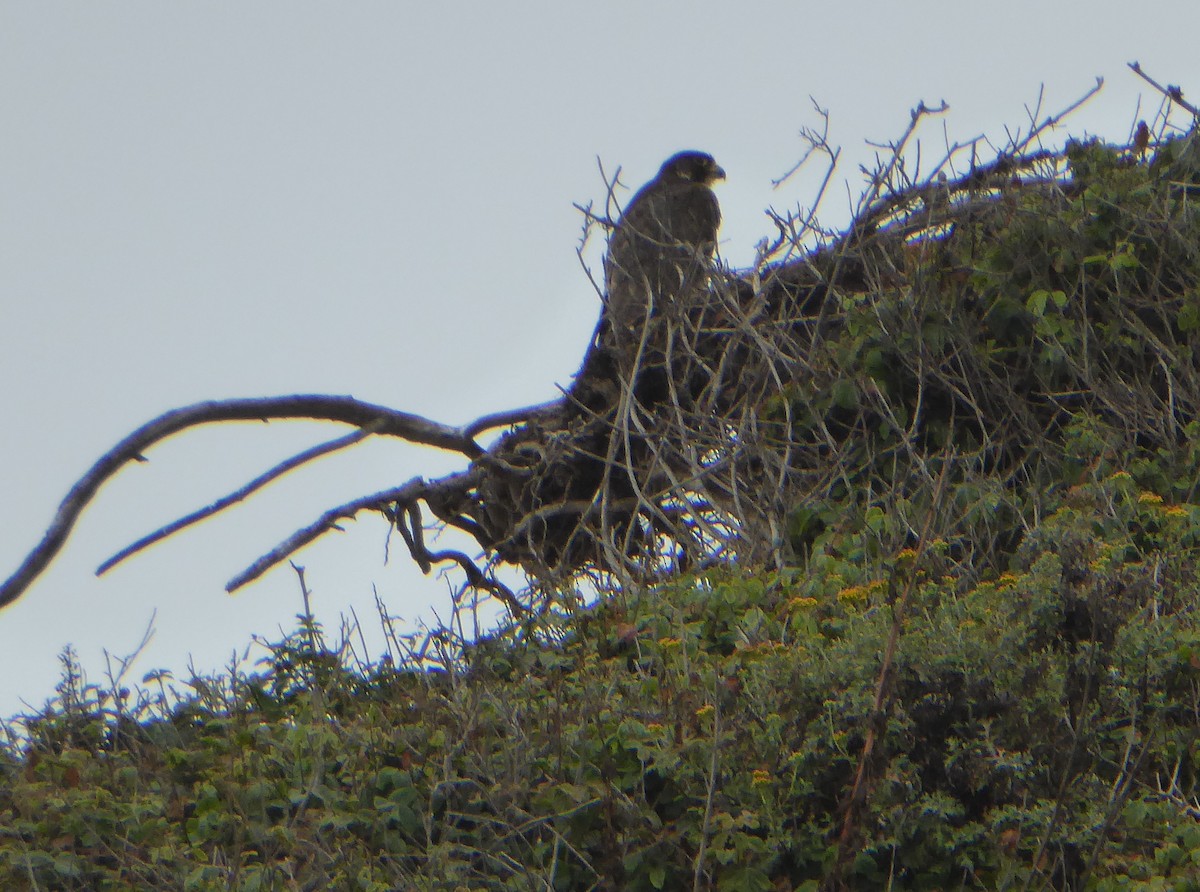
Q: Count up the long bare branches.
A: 3